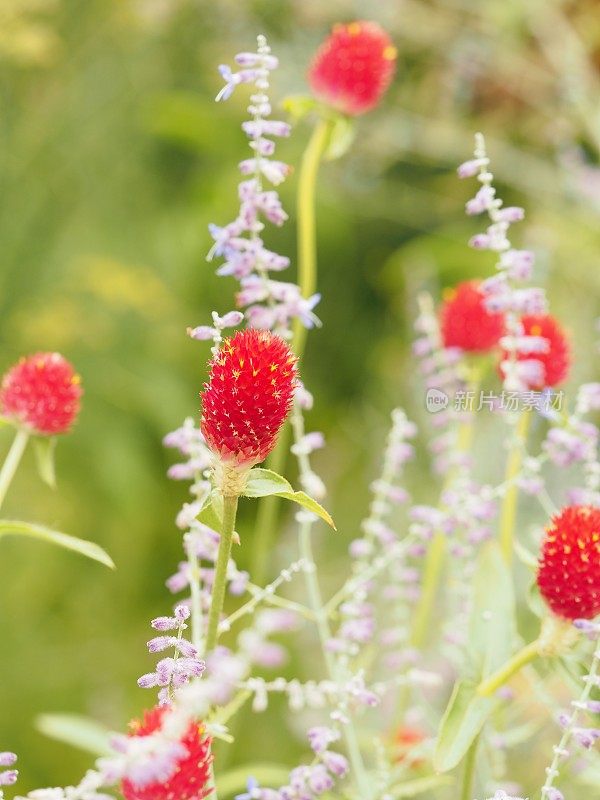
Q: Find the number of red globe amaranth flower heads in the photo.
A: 7